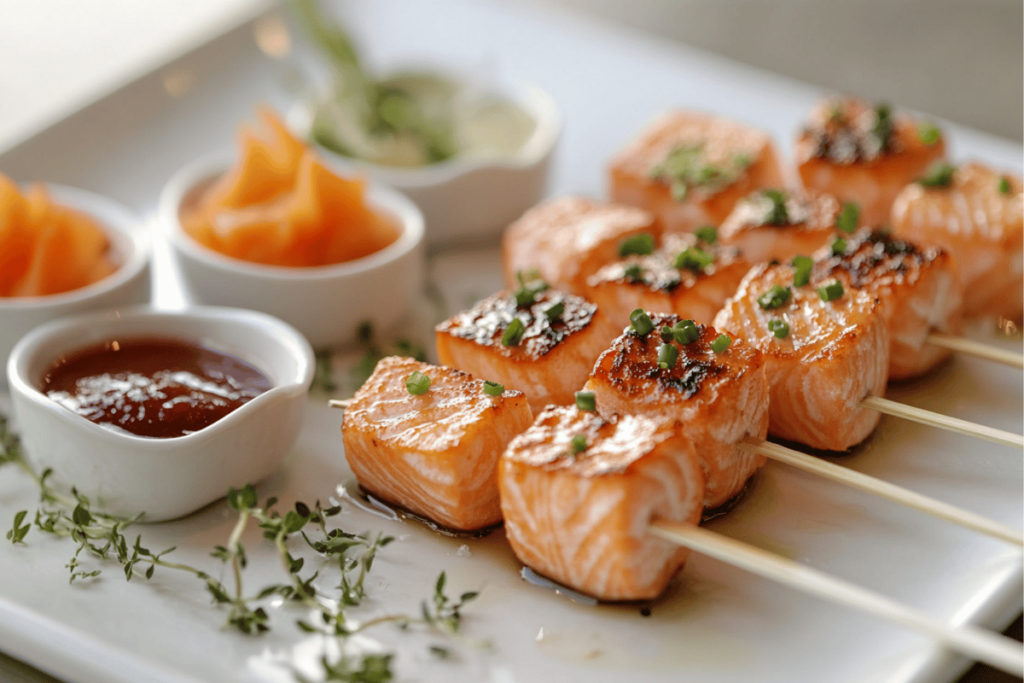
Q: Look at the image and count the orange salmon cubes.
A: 12